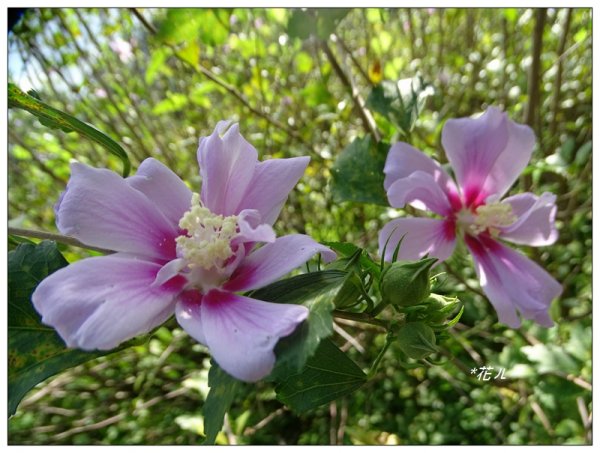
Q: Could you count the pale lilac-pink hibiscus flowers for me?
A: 2